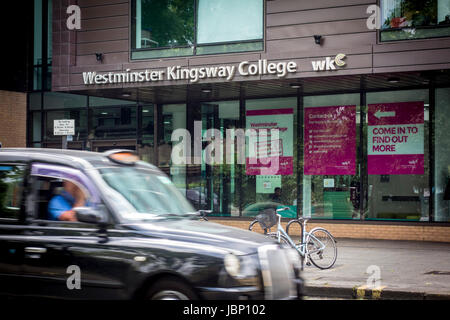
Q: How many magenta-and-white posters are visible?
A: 3